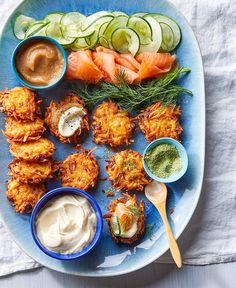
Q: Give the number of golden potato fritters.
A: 11